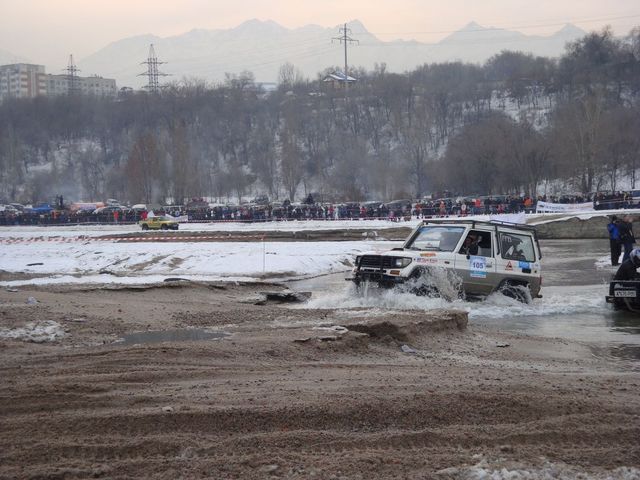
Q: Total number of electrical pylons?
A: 3